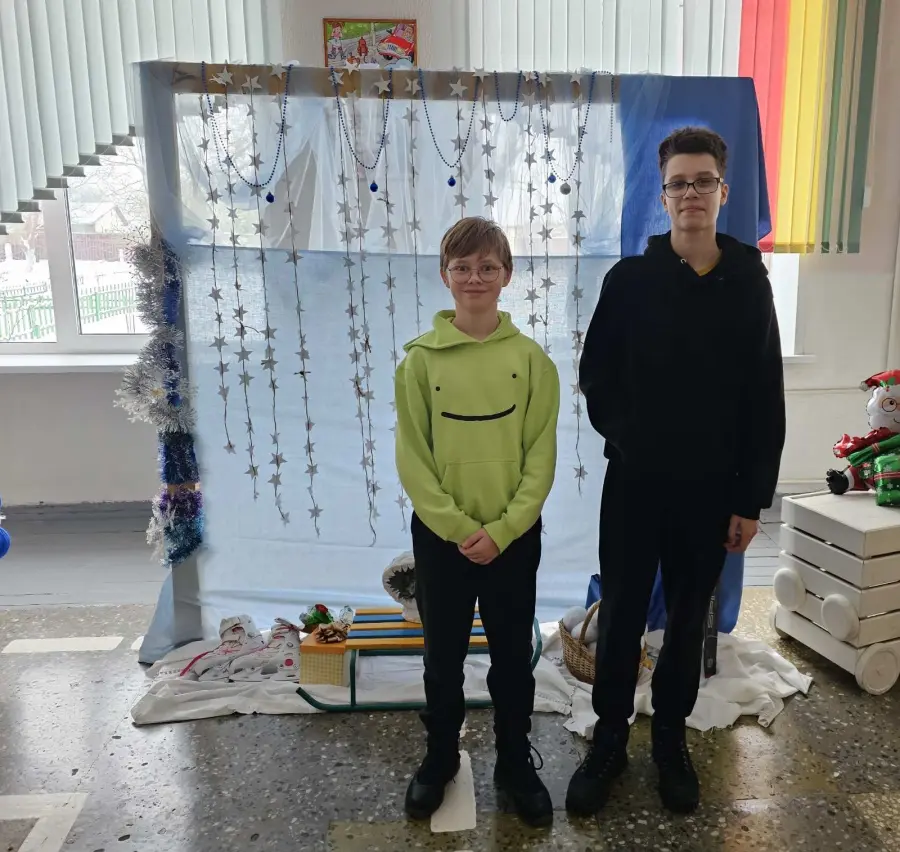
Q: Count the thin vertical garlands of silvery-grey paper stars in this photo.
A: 13